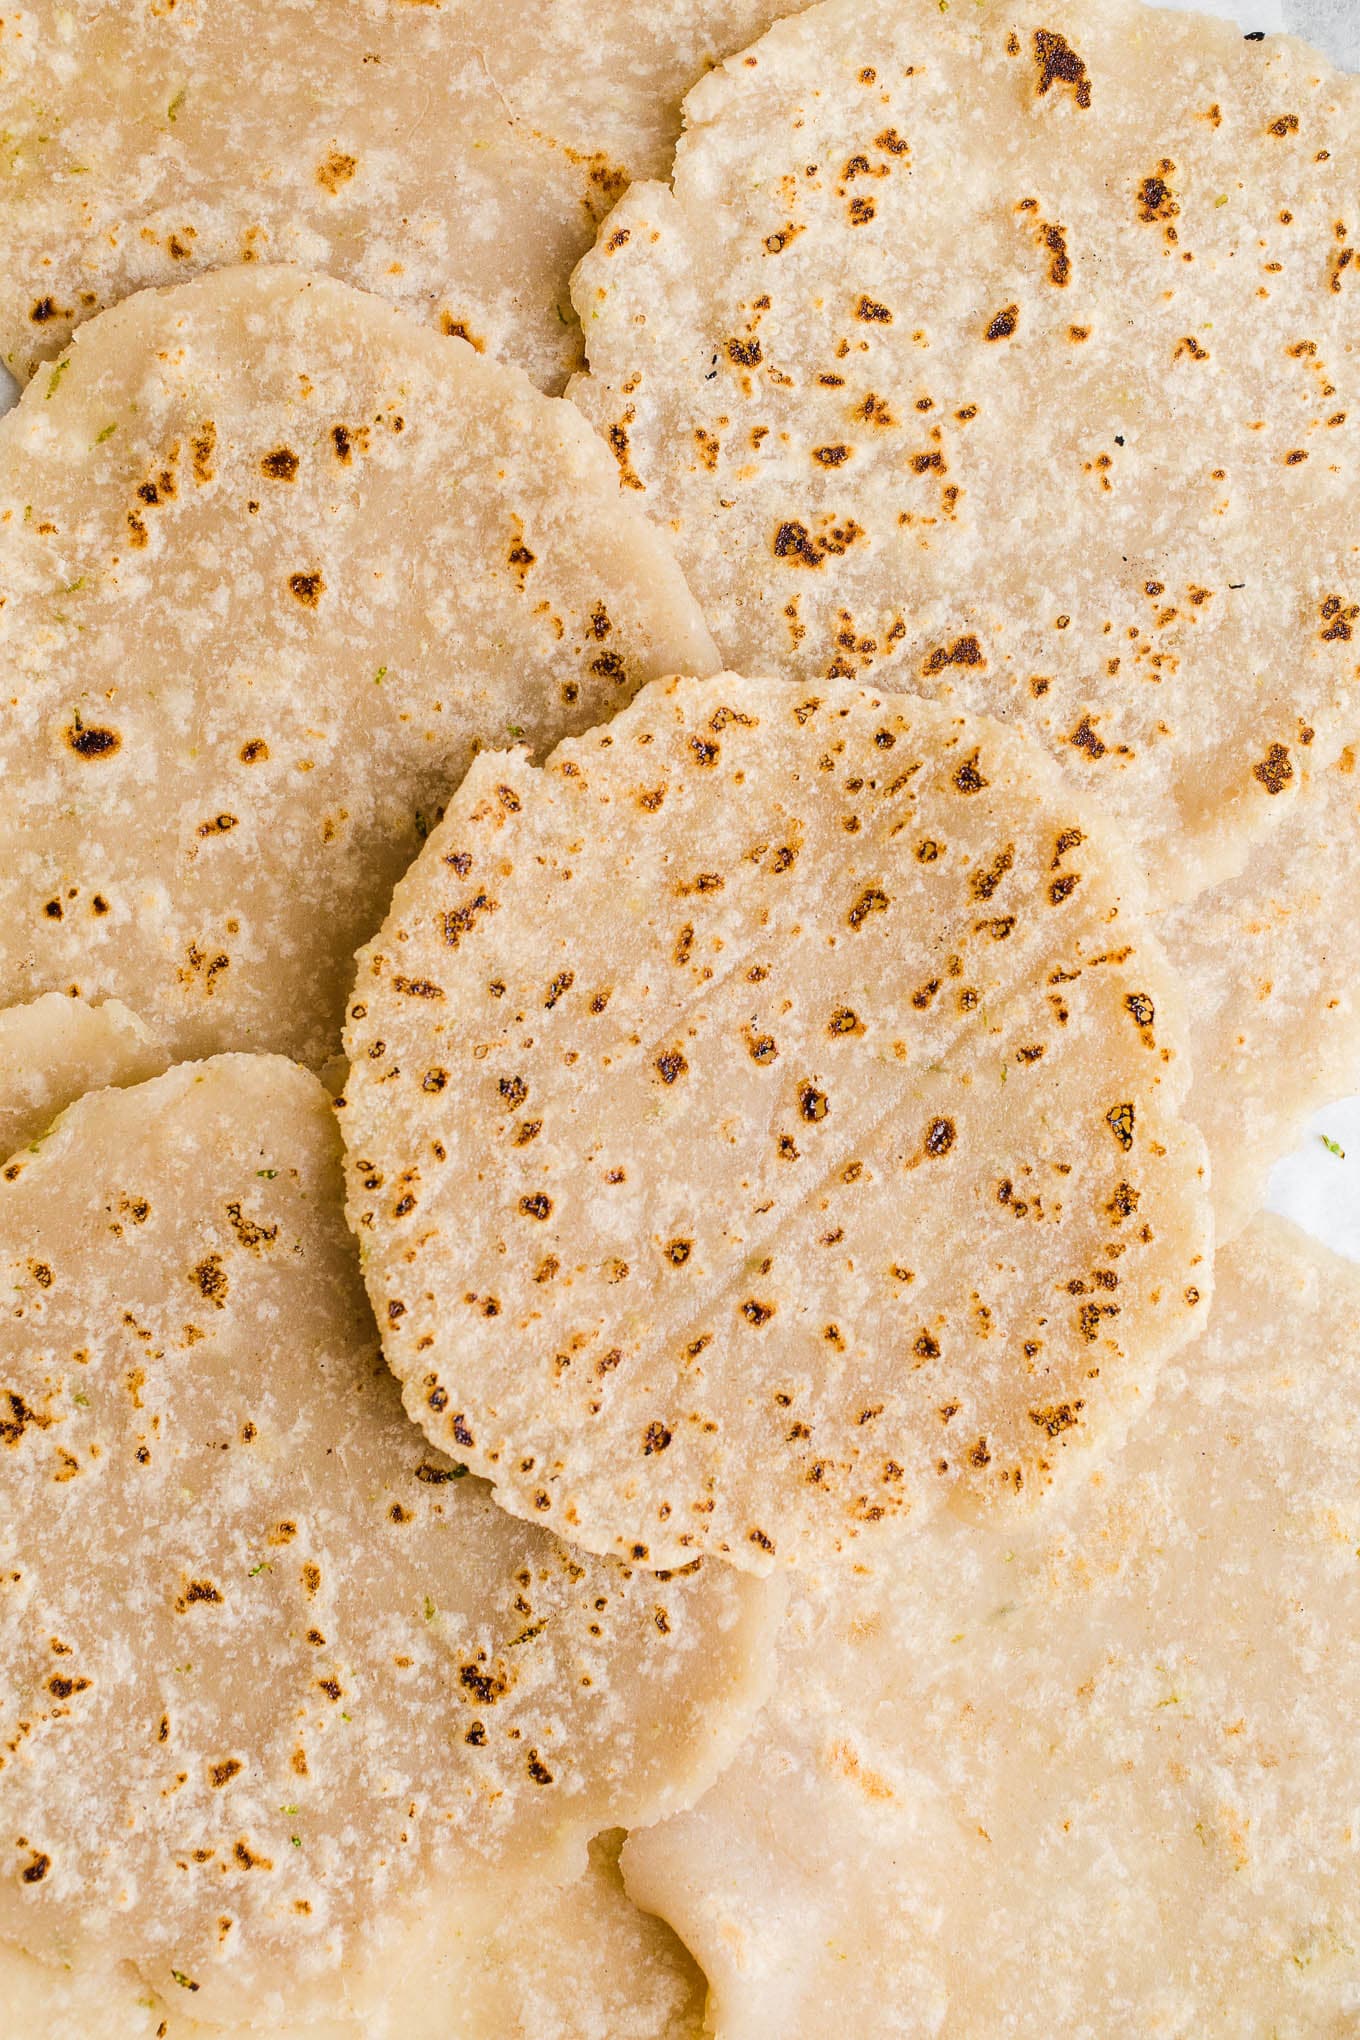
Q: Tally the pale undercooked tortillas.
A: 1